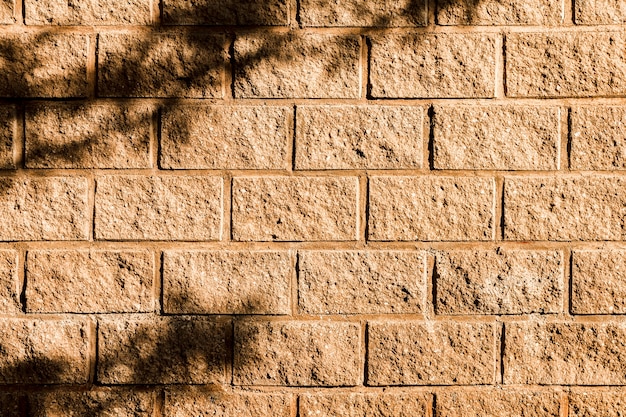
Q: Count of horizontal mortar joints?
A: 6